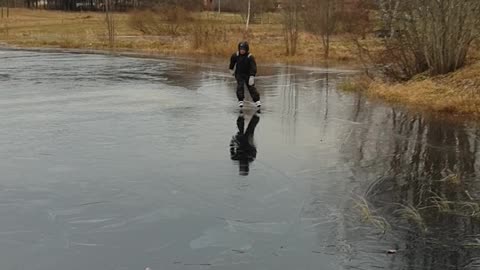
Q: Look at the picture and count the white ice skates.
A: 2